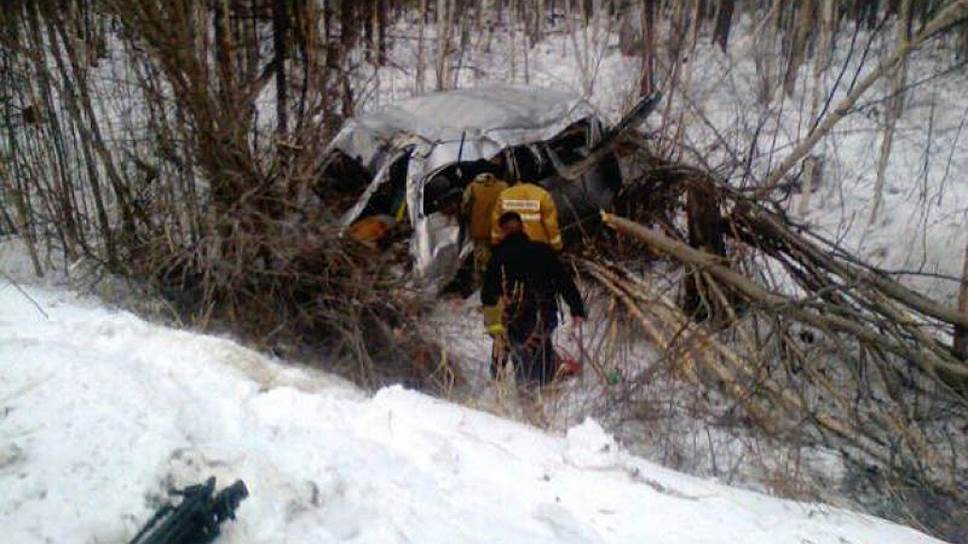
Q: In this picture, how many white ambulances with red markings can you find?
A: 0